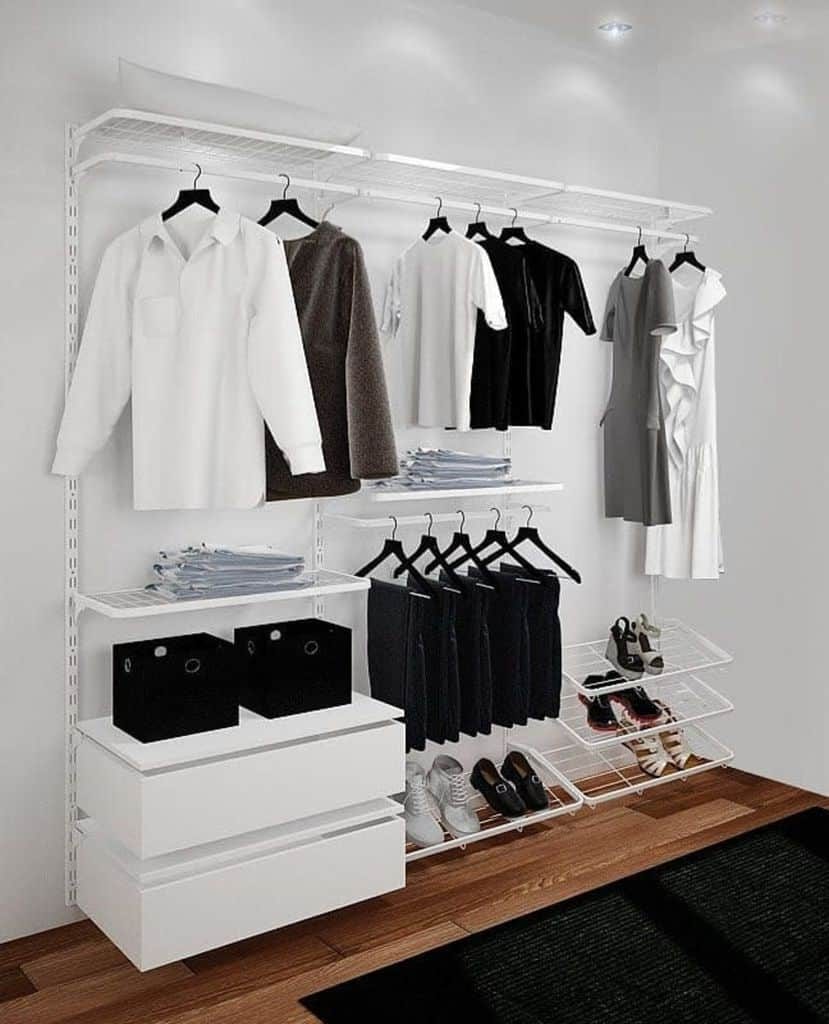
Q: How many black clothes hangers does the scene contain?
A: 12